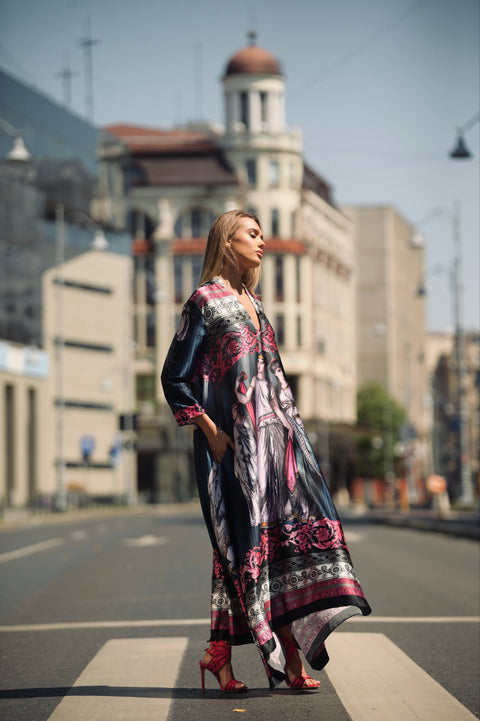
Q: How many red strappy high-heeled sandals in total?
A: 2